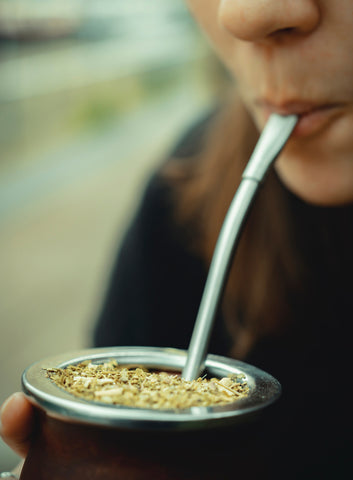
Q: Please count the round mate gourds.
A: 1